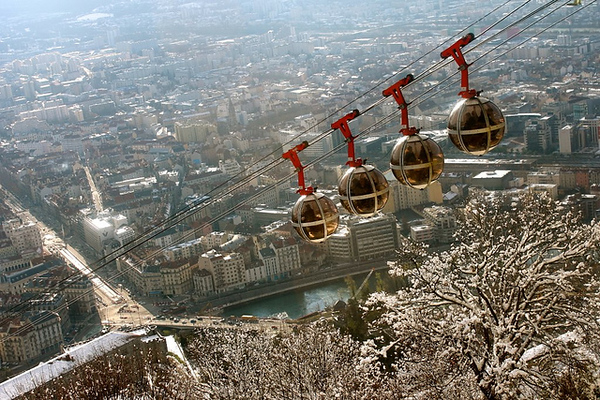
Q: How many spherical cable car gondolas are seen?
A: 4